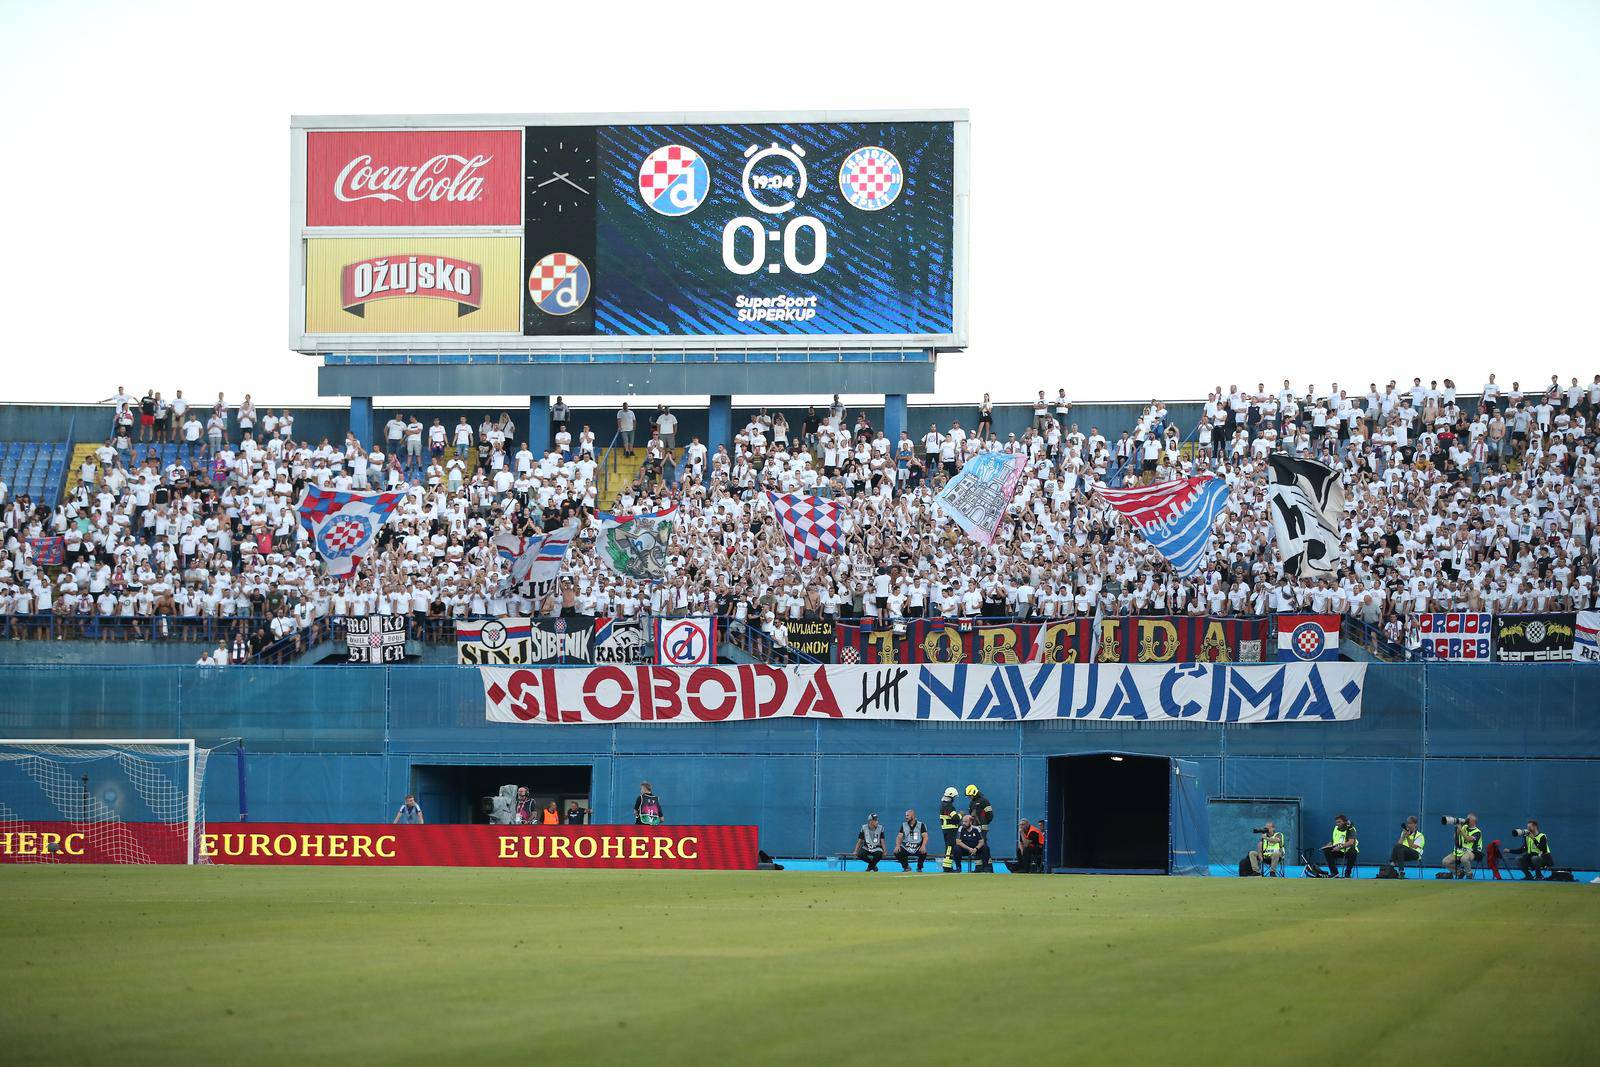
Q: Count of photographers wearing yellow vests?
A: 5